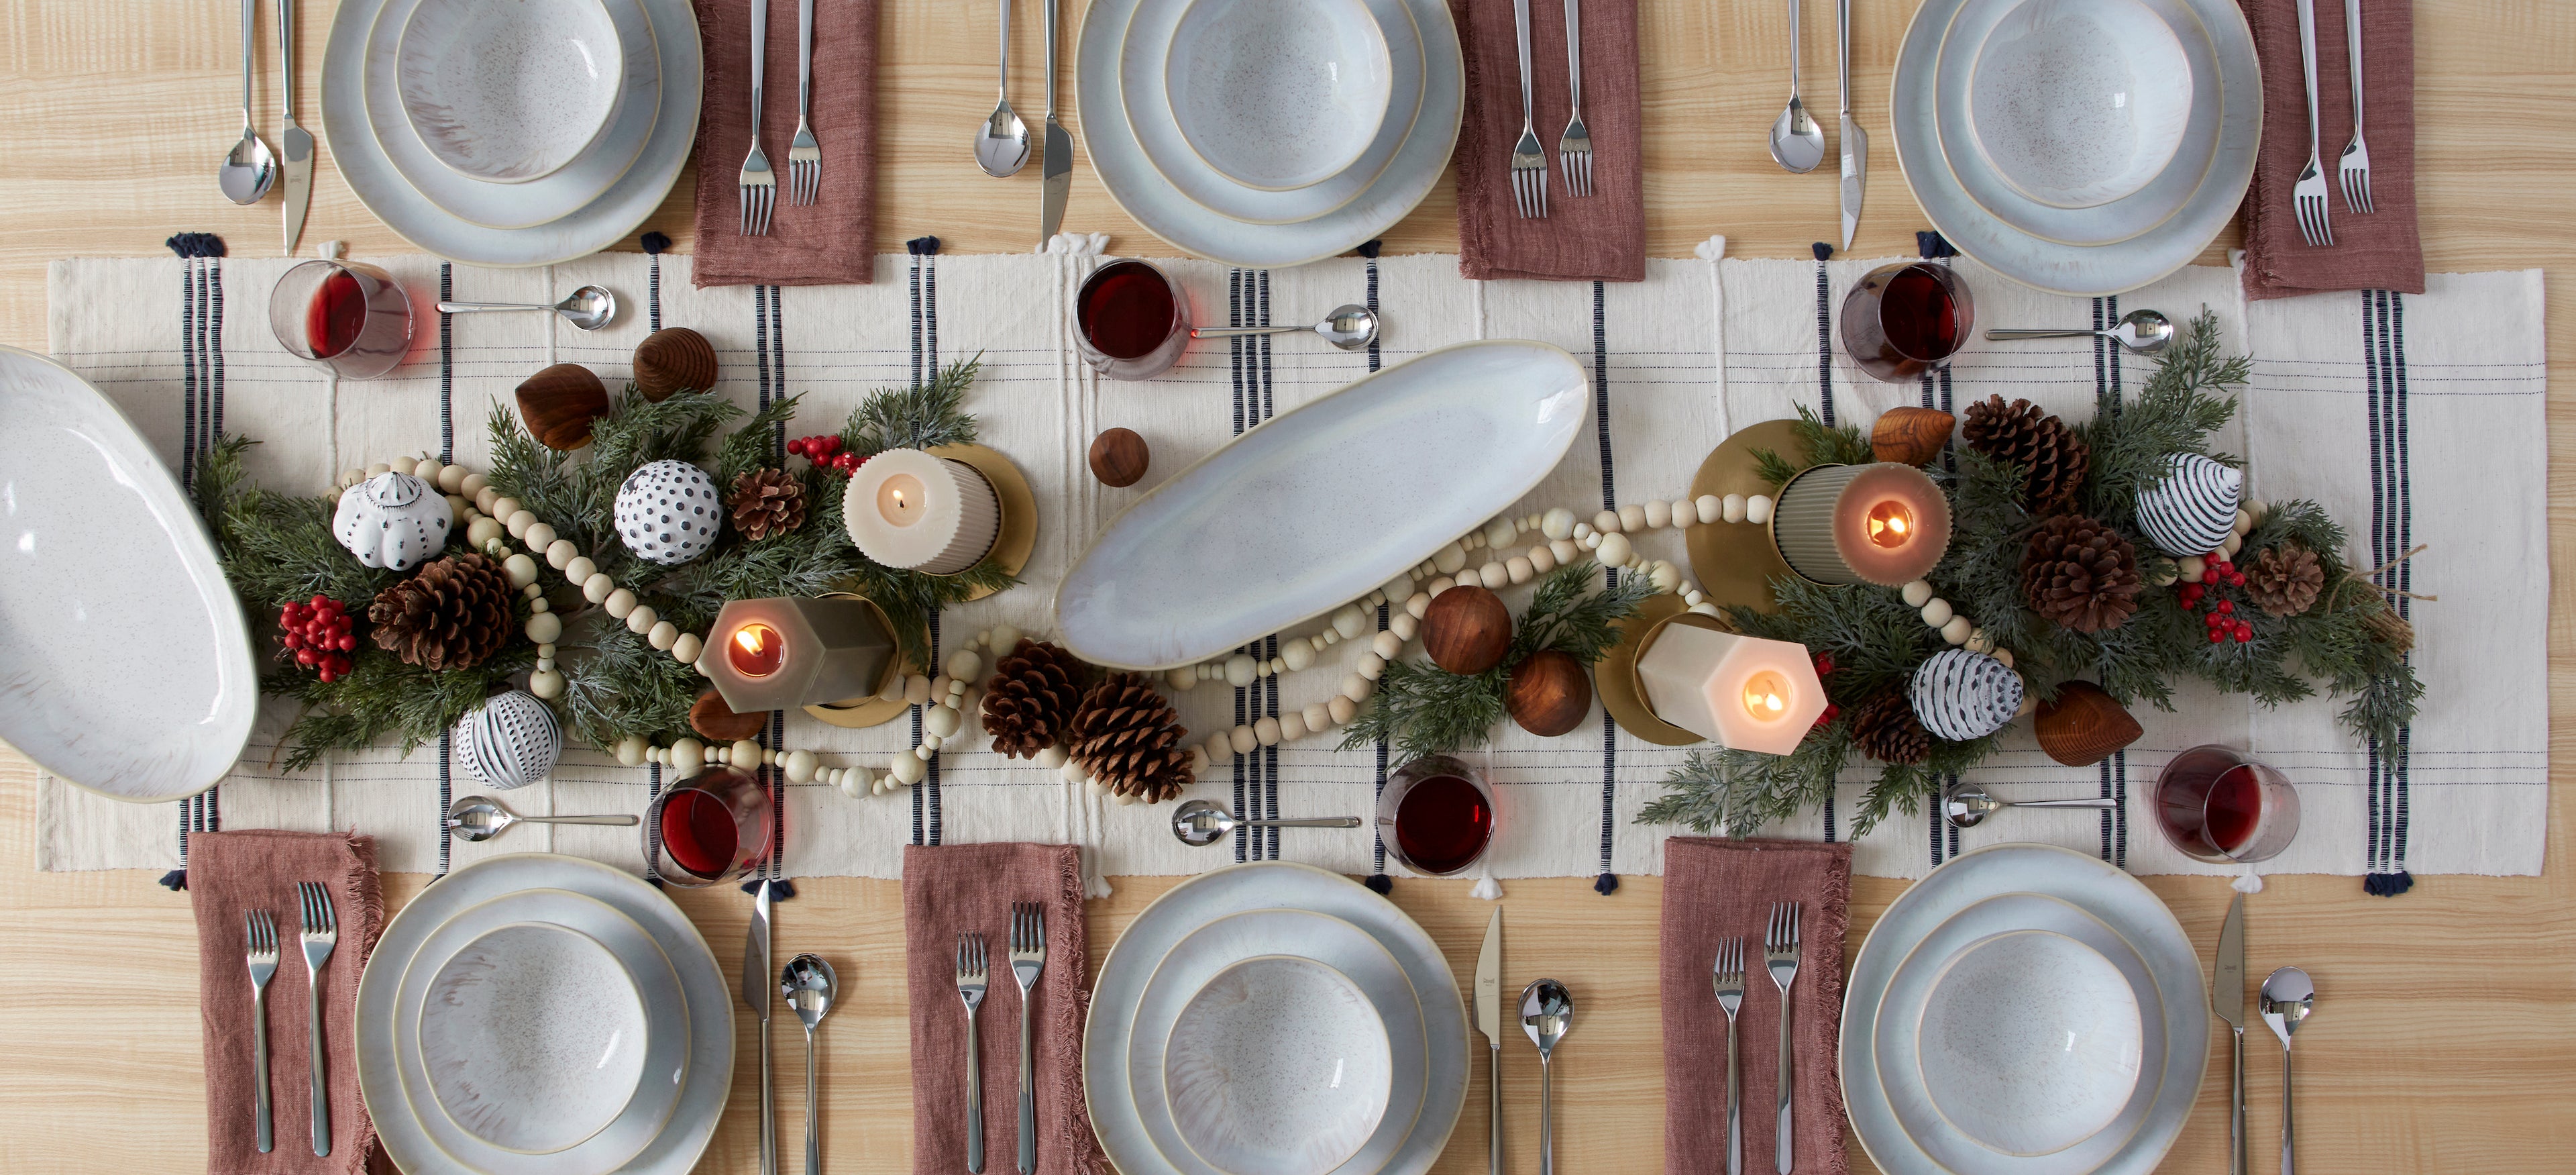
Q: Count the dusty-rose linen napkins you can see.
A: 6